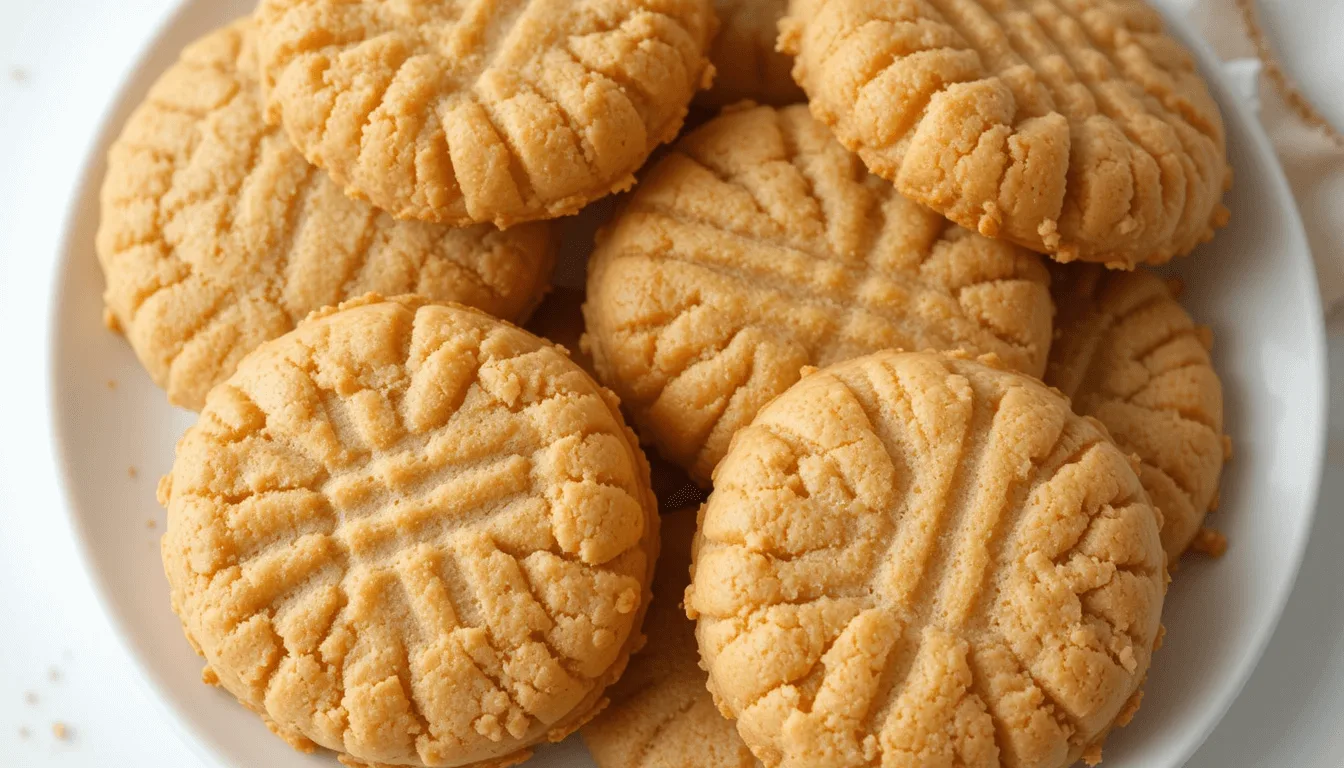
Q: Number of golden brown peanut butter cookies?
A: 9